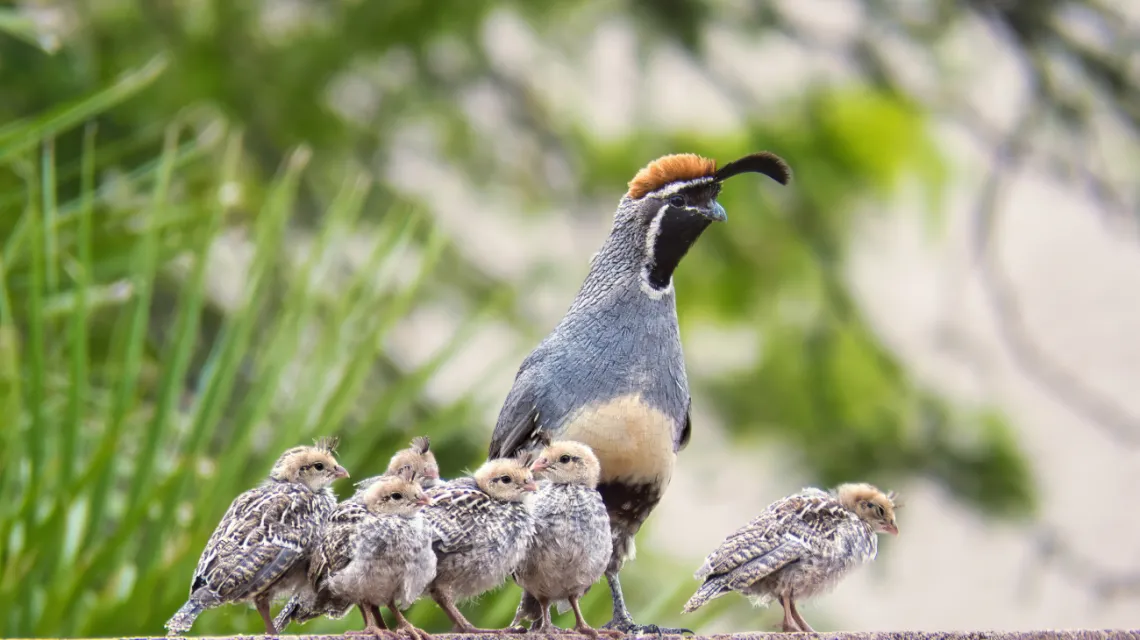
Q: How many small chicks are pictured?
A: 6